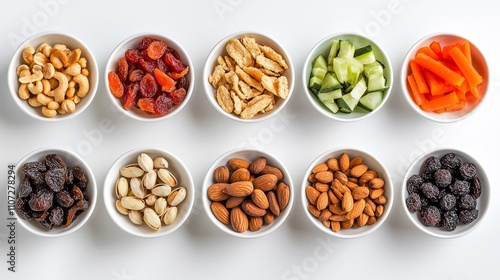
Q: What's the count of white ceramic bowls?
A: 10